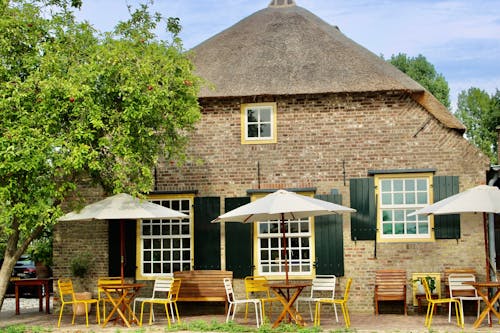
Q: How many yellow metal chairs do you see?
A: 6